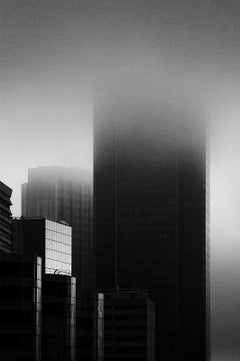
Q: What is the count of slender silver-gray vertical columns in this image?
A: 3